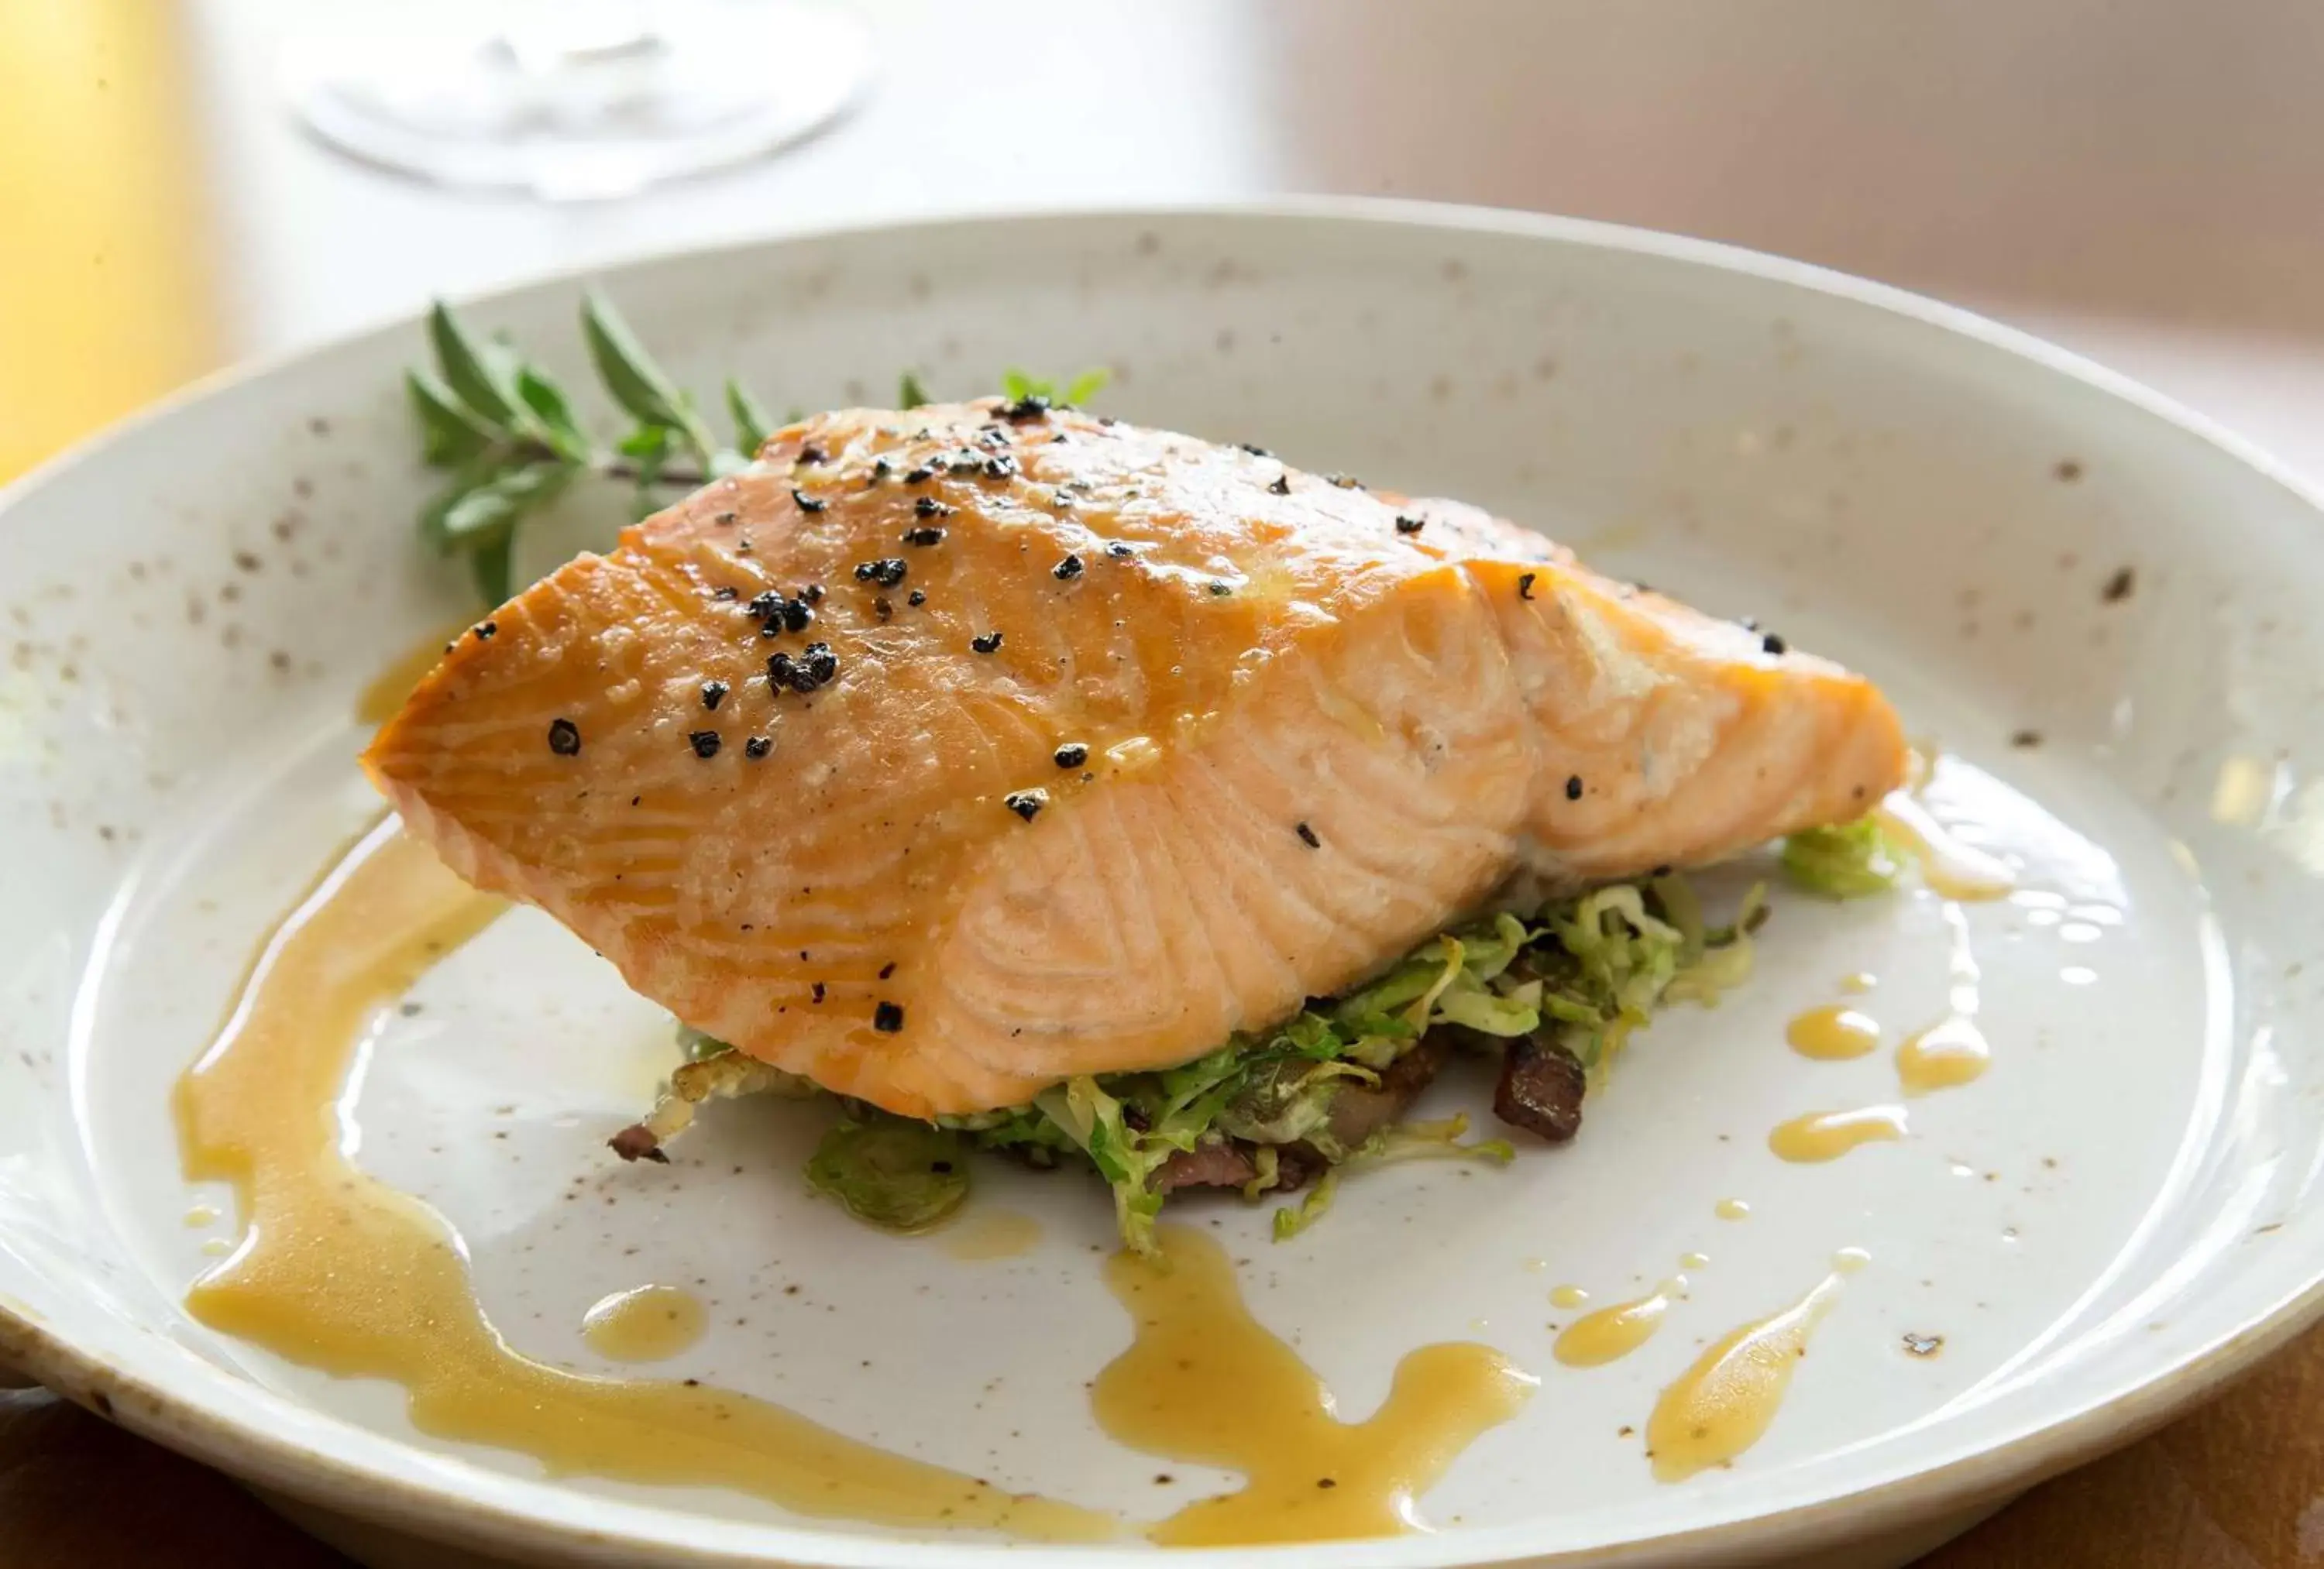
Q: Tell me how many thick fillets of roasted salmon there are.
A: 1